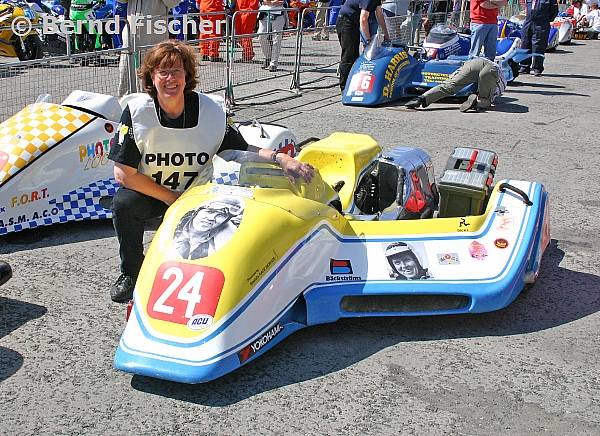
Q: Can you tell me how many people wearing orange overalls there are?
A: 2